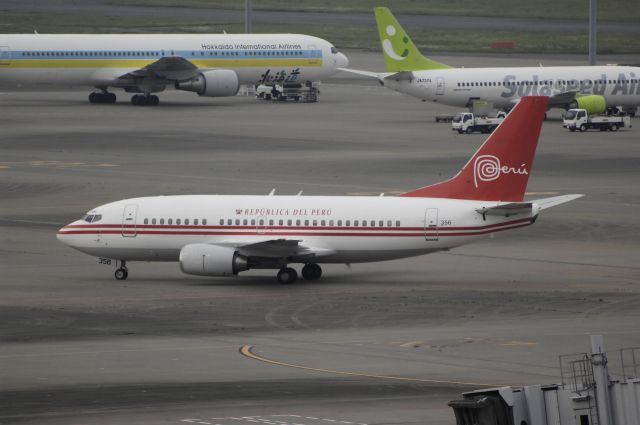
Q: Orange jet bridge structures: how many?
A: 0